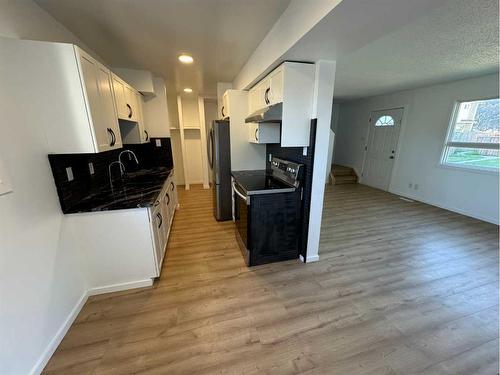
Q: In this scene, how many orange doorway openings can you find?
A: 0